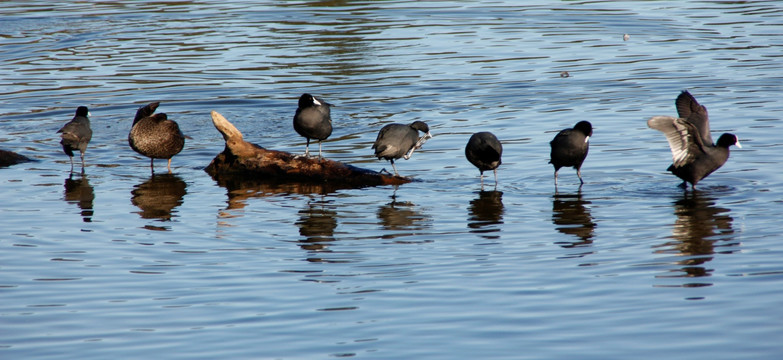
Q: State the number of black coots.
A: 6